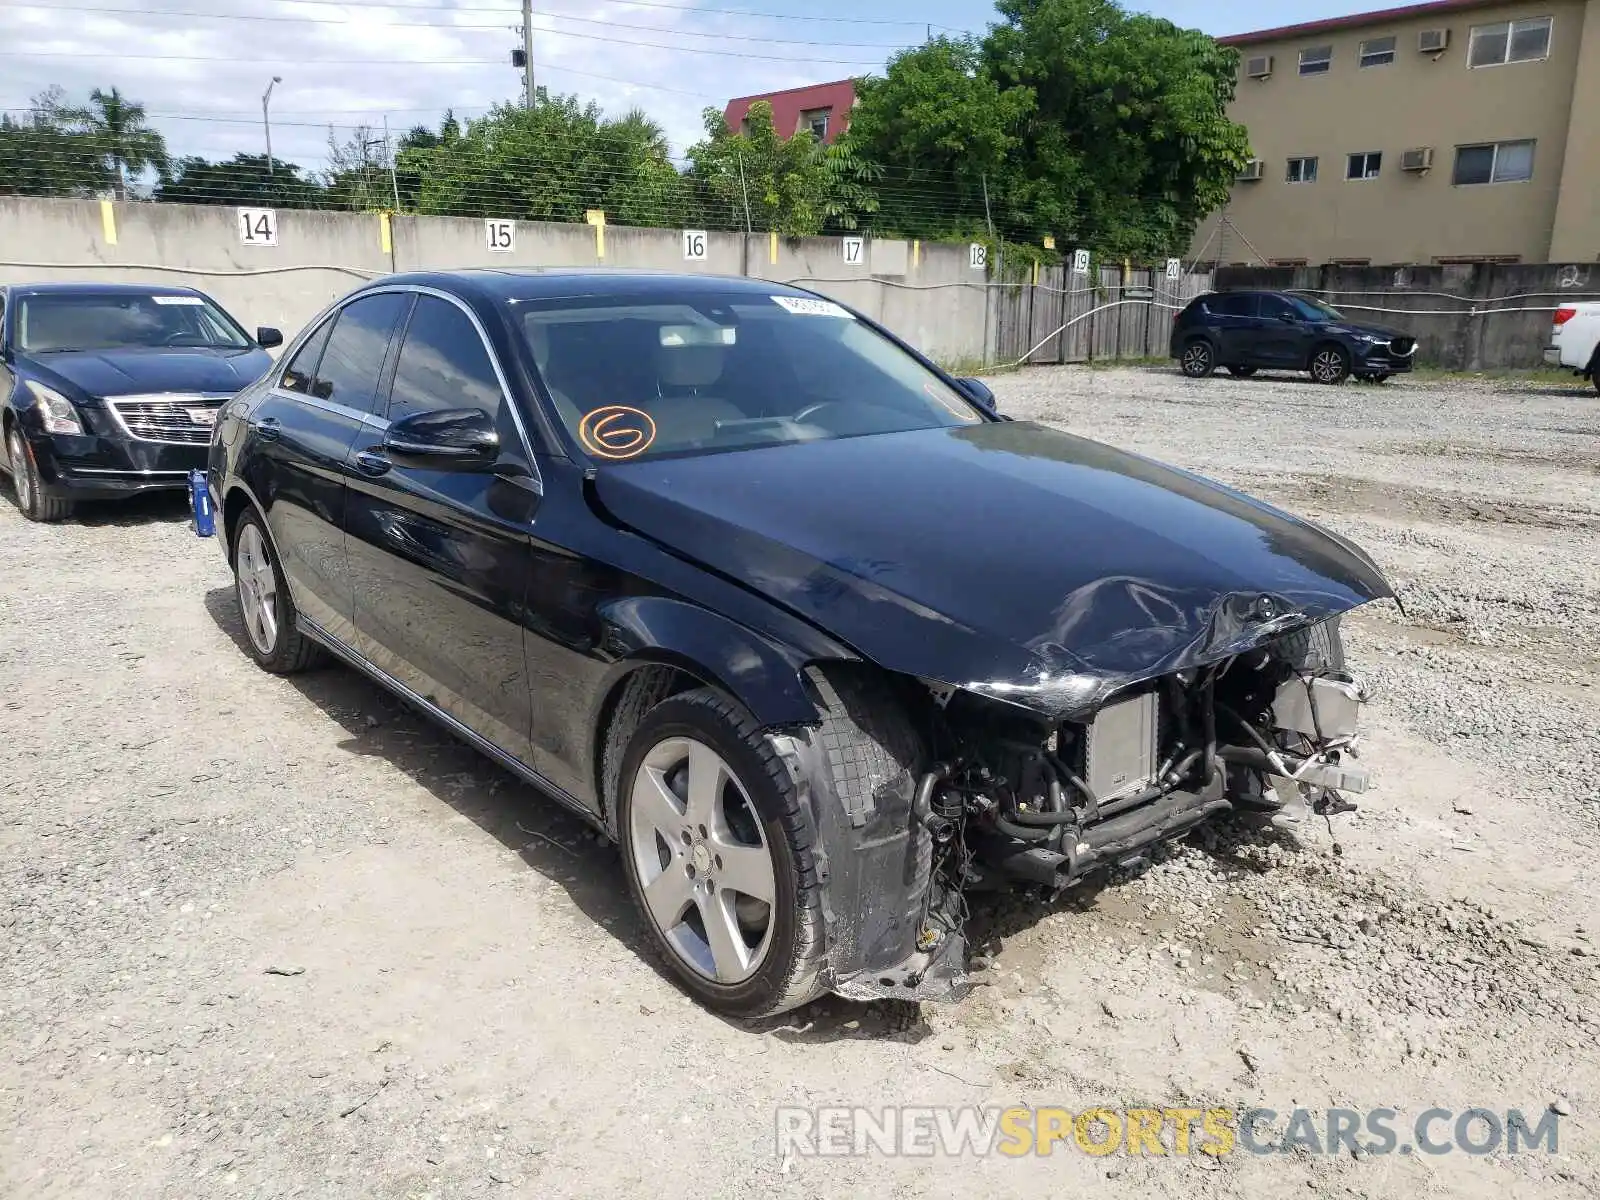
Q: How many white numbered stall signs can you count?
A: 7